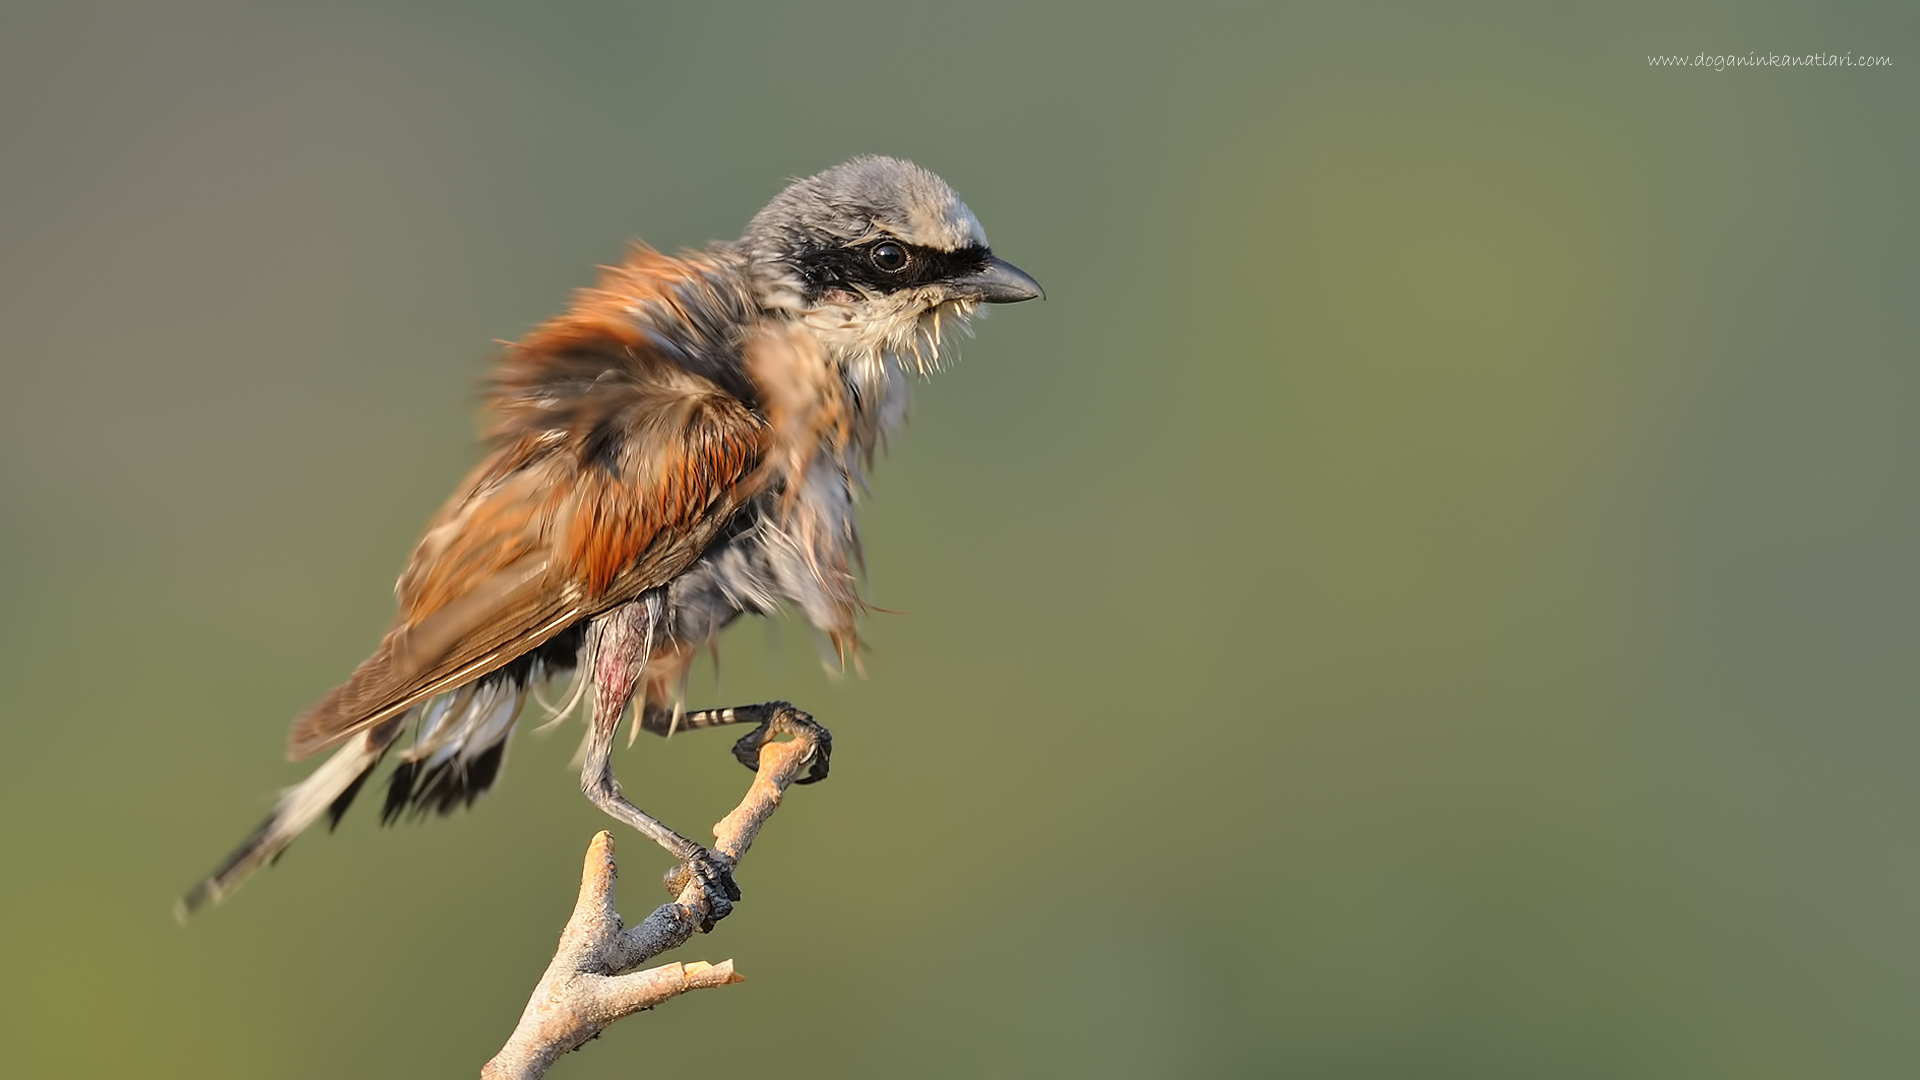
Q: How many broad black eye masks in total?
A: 1